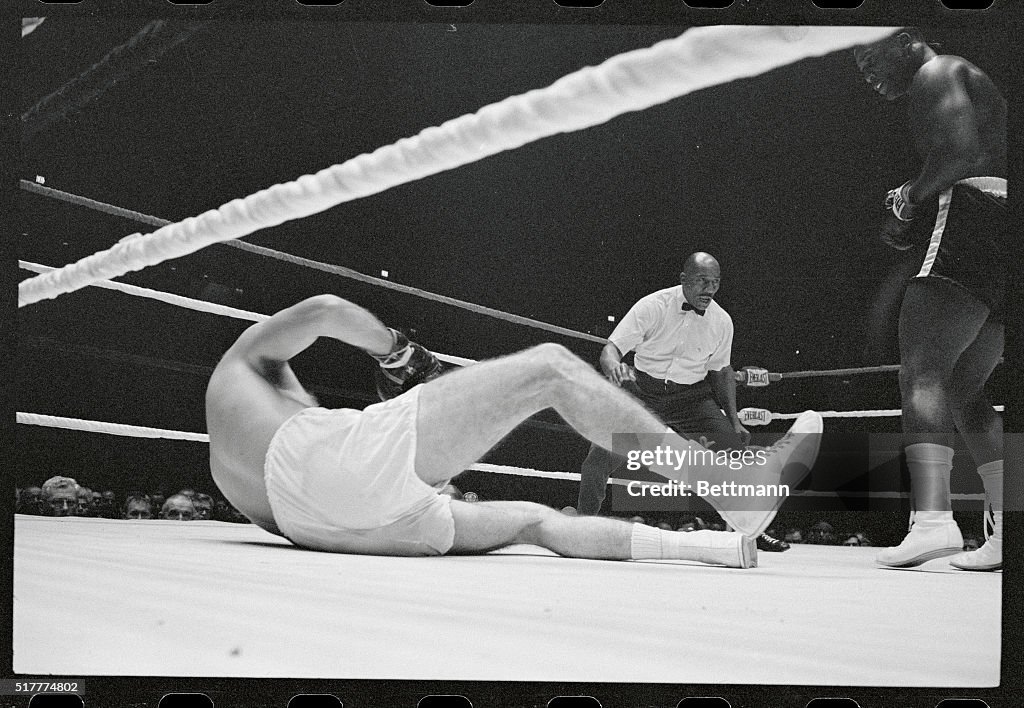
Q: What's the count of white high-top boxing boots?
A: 4